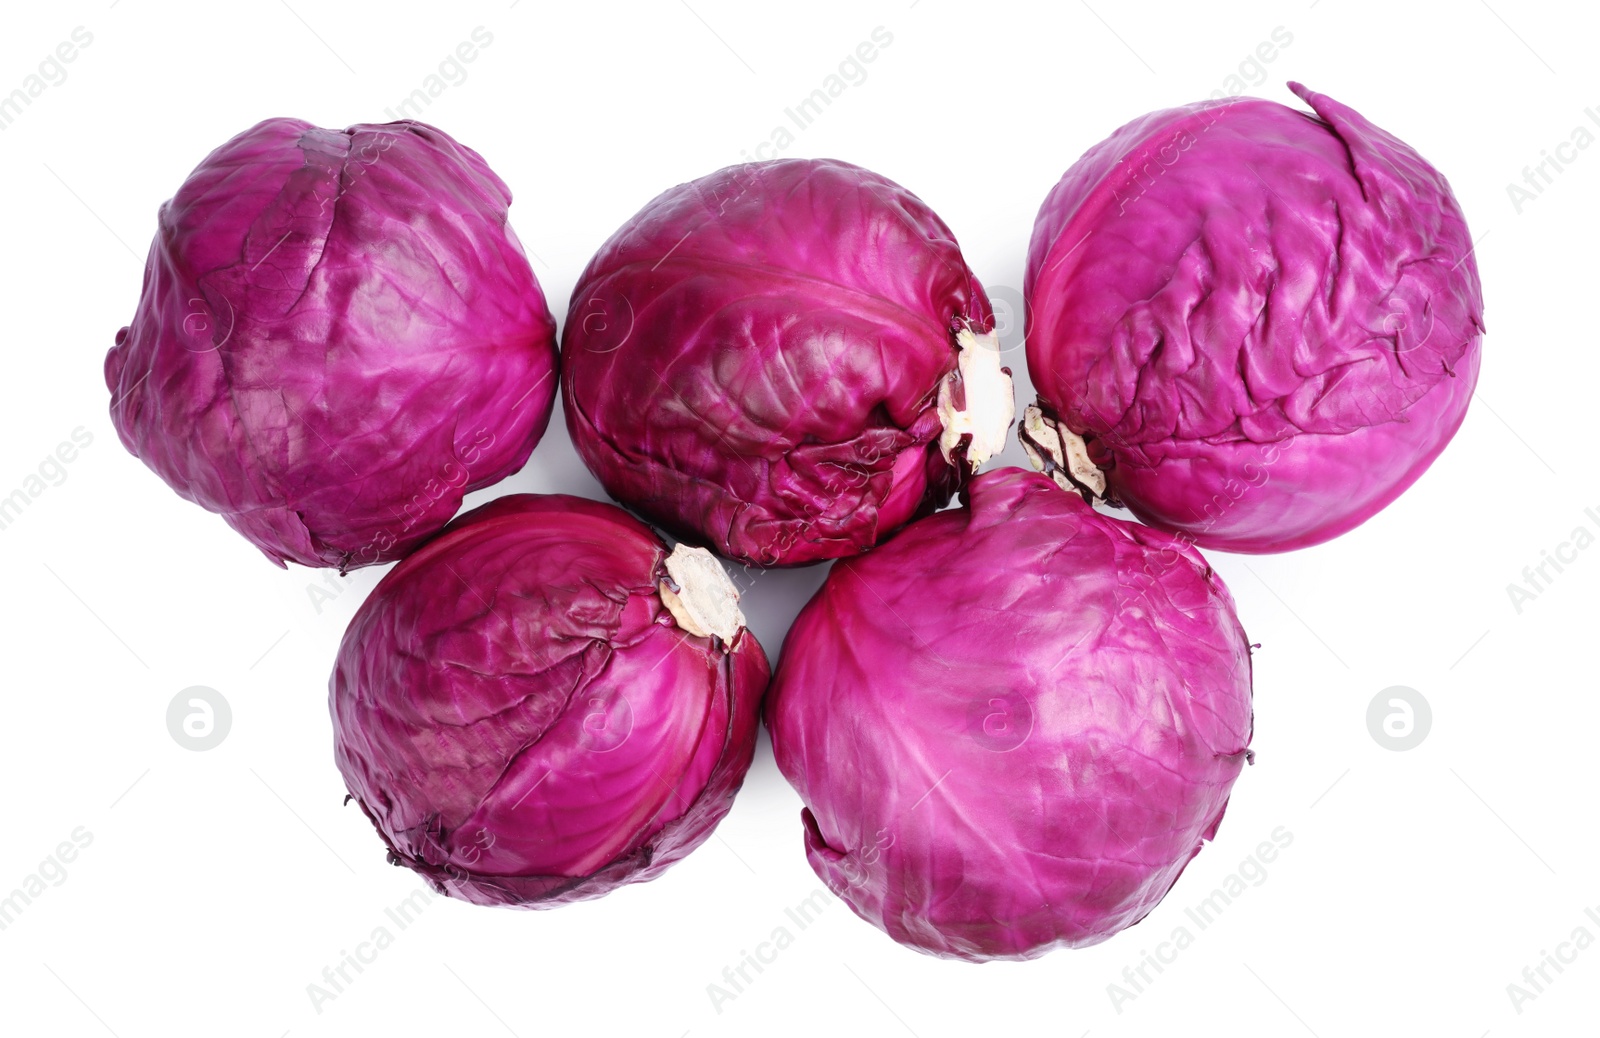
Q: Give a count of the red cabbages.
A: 5